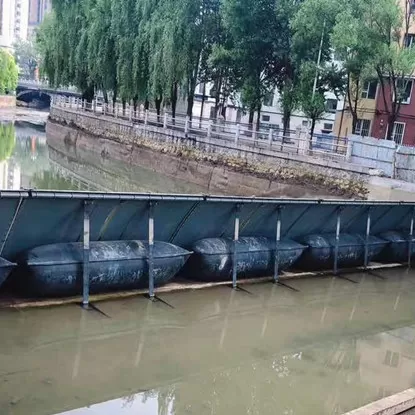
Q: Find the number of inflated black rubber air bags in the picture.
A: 5